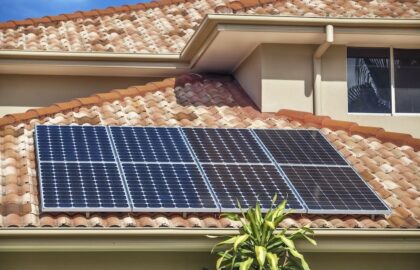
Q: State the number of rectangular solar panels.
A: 8